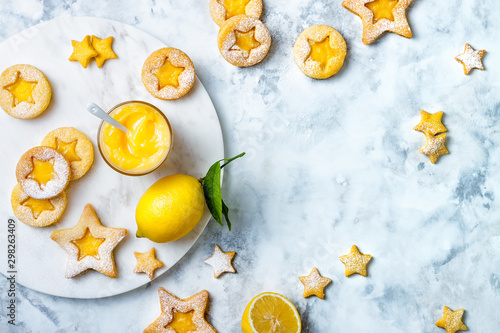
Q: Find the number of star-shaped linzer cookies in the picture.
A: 3